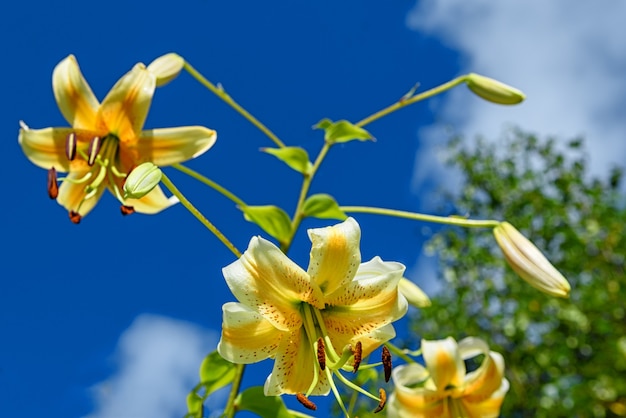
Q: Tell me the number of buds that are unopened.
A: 5